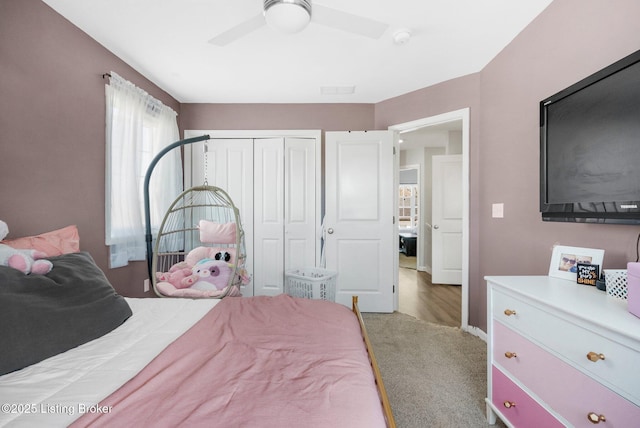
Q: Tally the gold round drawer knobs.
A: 5